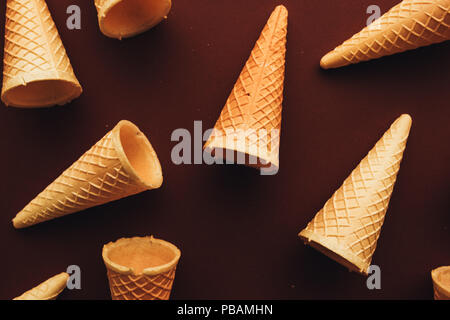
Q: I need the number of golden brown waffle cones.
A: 9